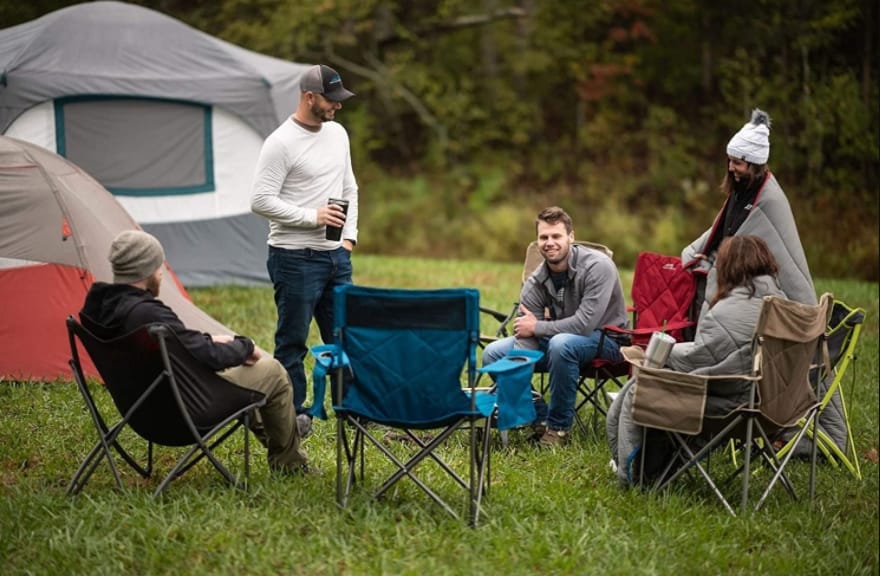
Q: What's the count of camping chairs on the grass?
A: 6